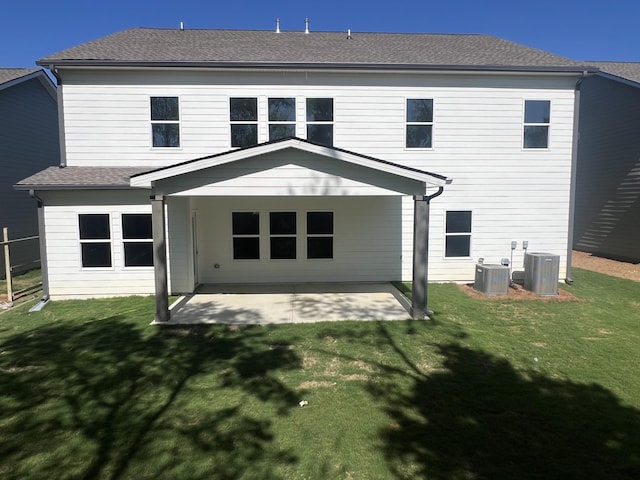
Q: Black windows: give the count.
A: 12